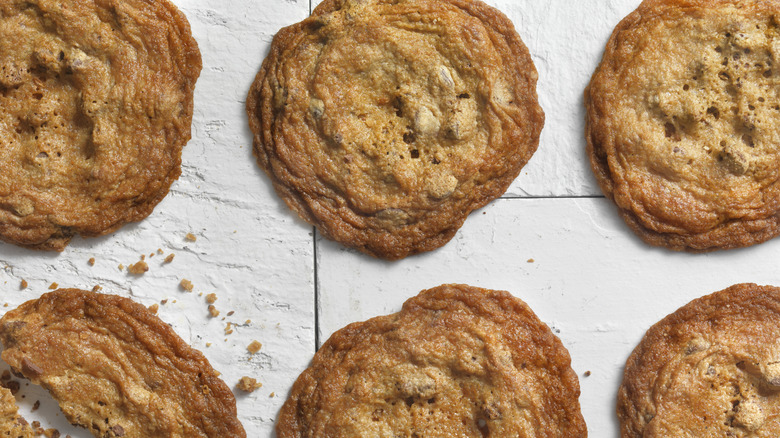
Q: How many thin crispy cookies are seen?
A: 6